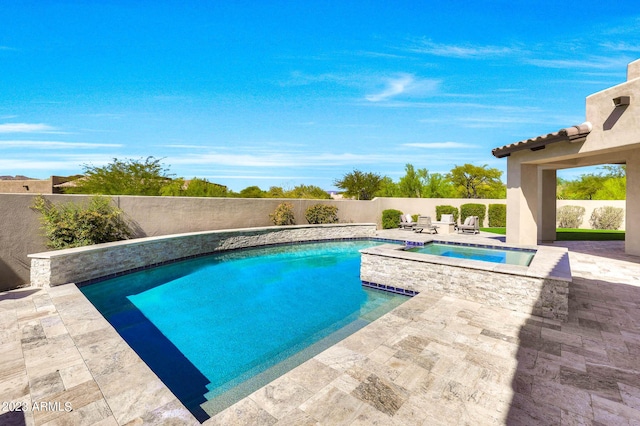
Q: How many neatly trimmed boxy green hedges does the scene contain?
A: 4